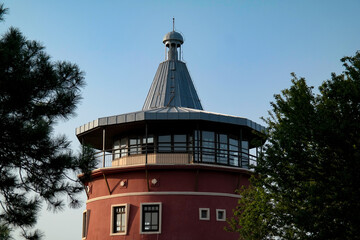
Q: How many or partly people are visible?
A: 0